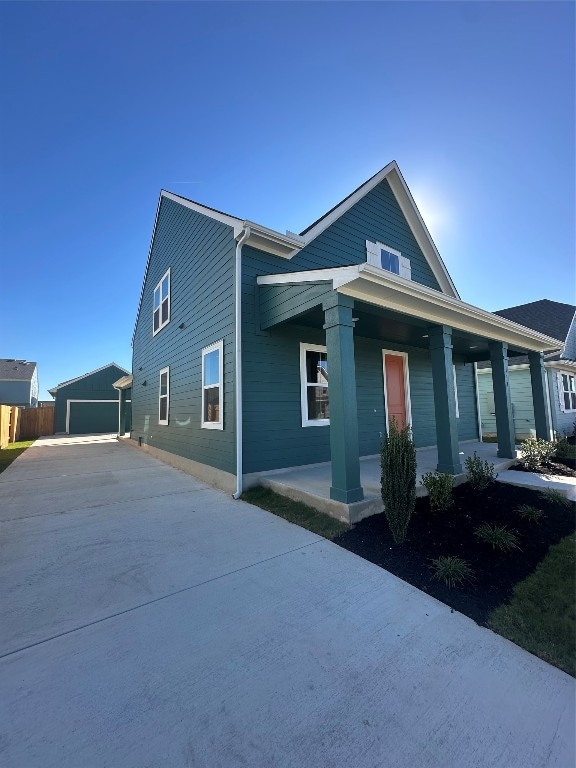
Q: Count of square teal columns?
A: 4